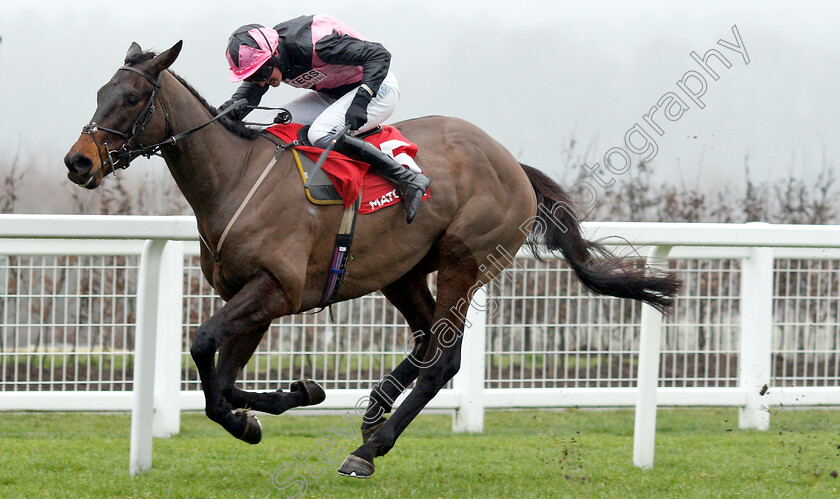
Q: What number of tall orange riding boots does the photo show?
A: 0